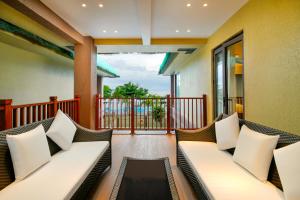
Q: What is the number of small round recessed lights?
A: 8